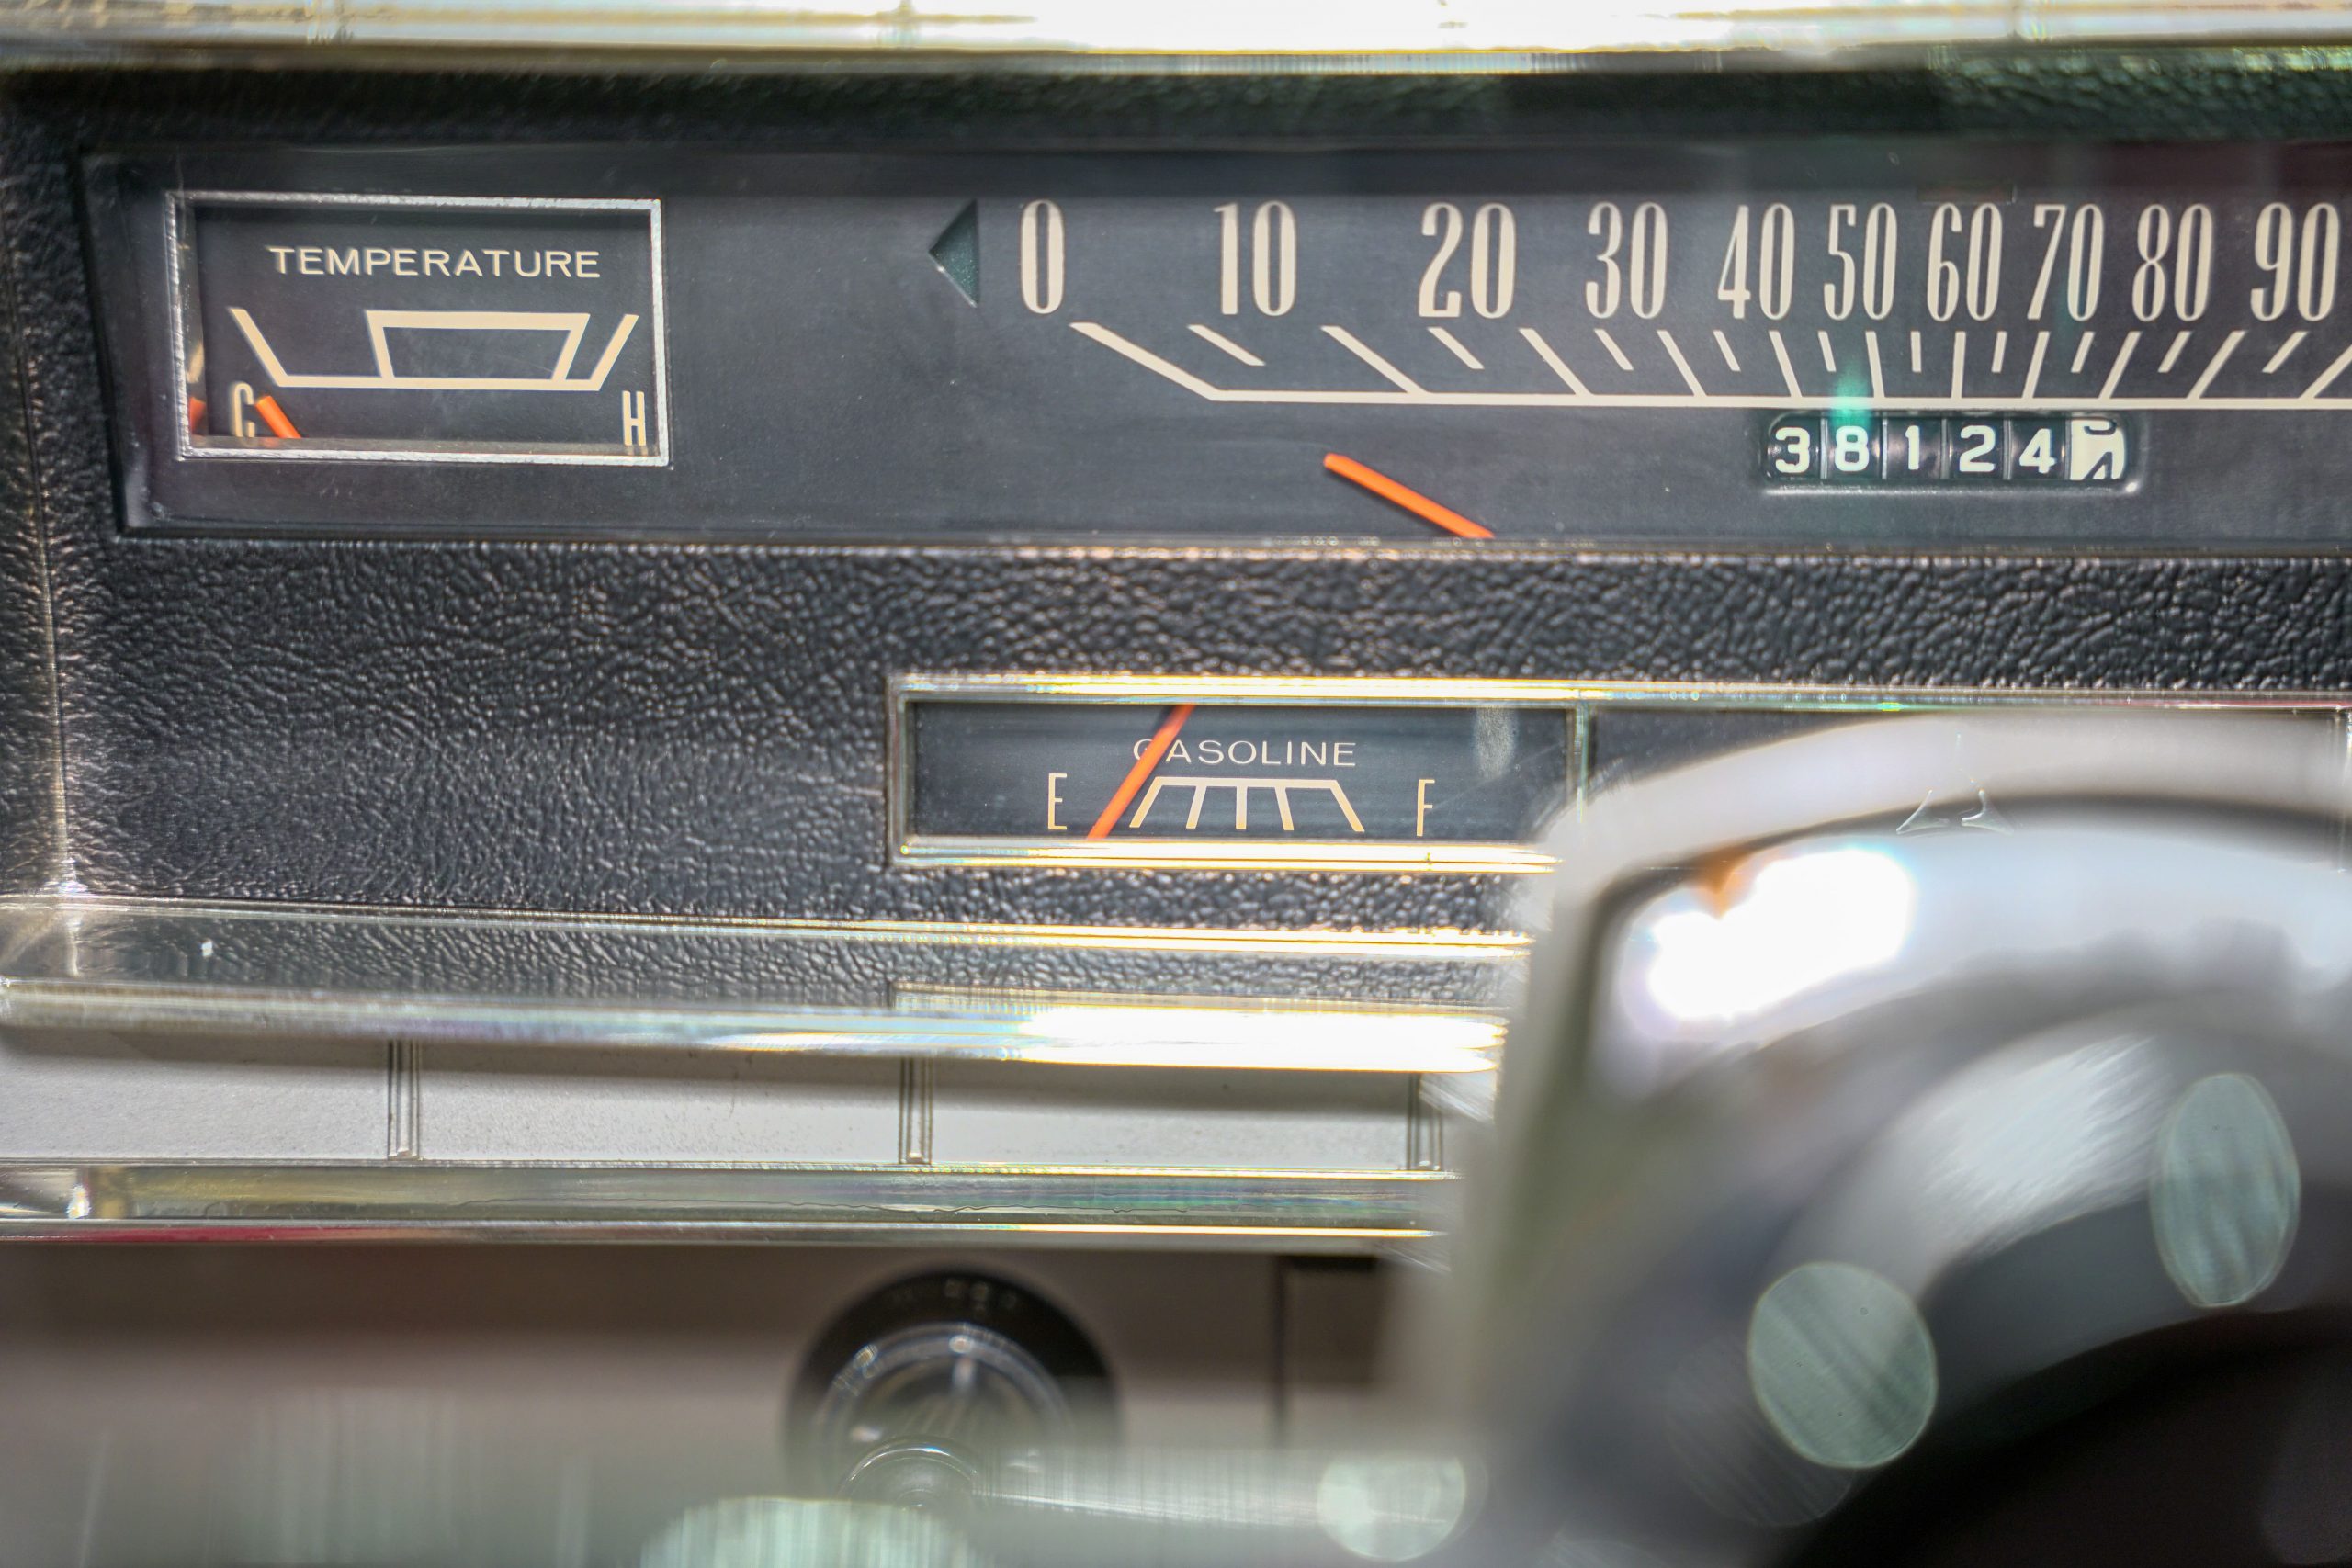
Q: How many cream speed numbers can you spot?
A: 10